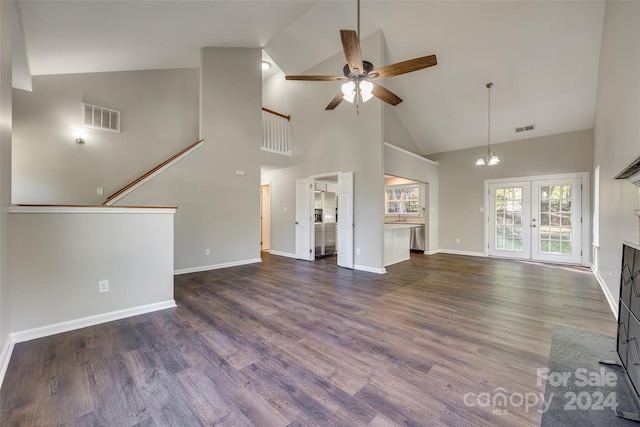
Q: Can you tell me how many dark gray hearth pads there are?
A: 1